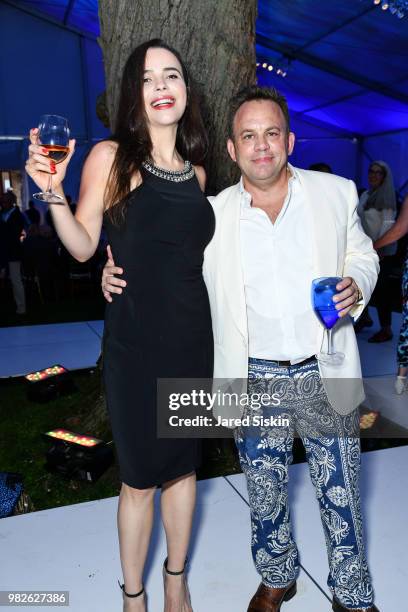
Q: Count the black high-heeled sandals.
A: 2